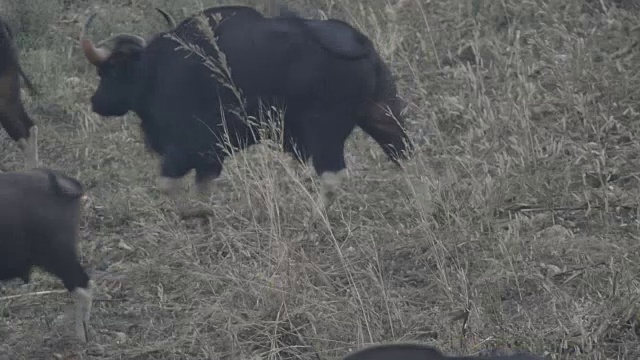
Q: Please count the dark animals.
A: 4